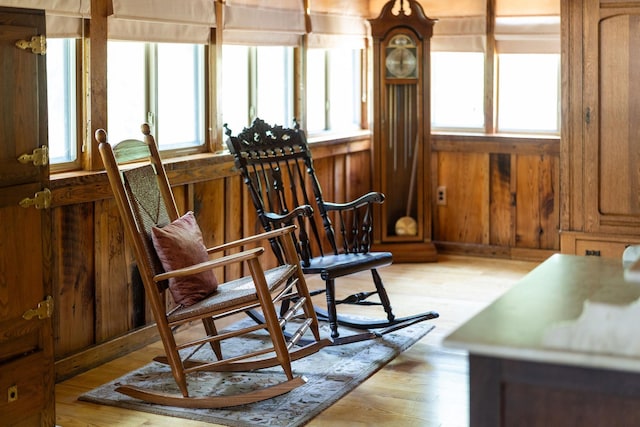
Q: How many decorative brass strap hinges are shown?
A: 4